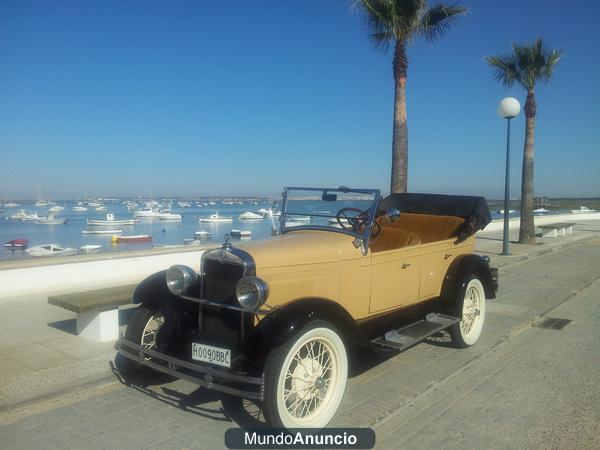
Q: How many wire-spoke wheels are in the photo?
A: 3